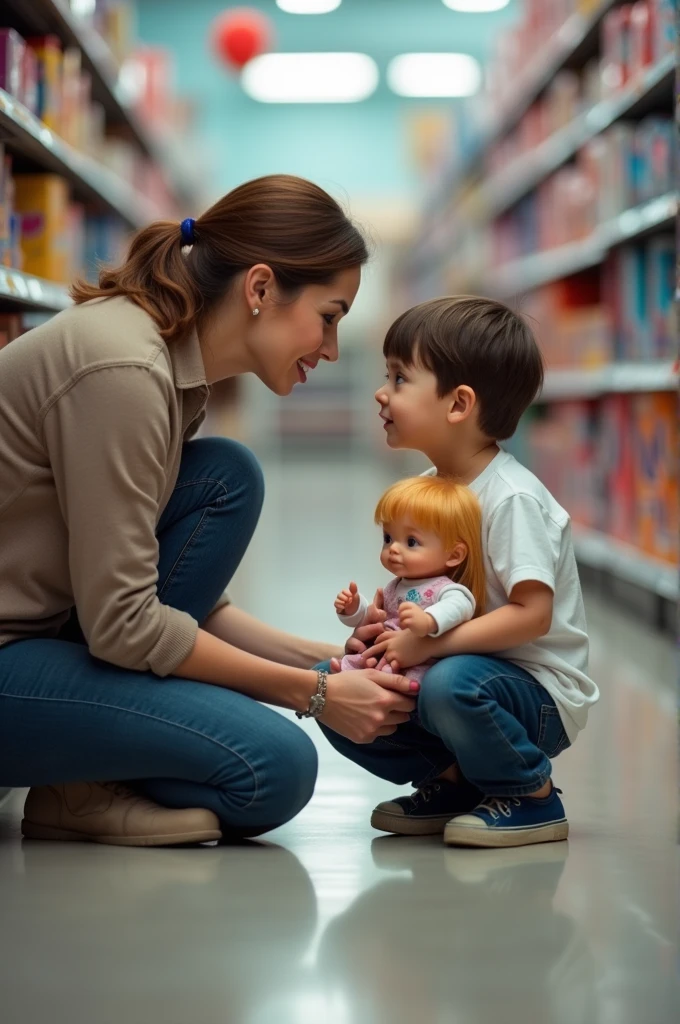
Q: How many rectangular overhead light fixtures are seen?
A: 4